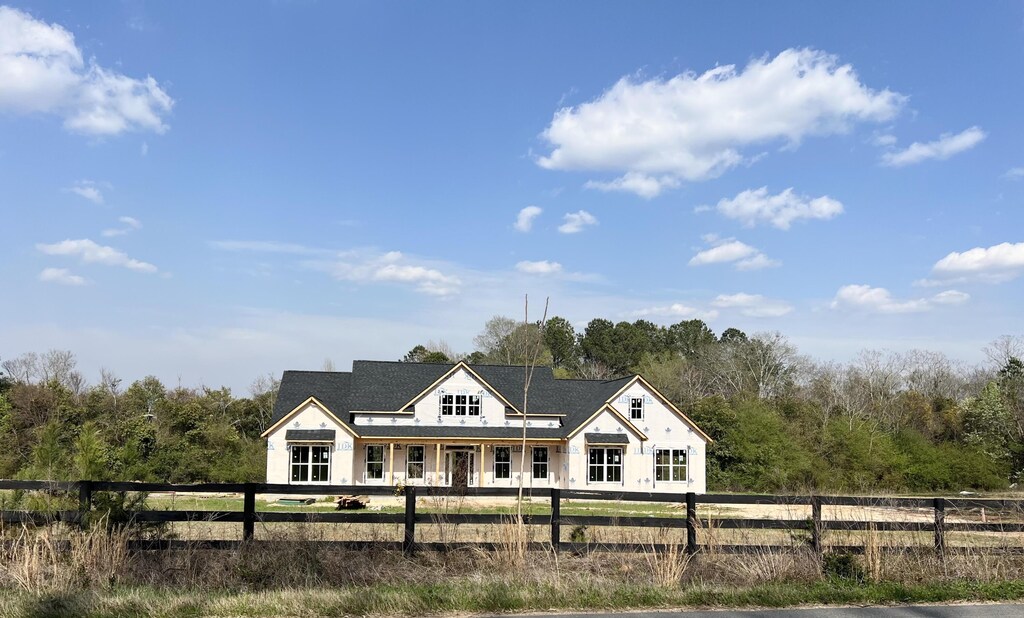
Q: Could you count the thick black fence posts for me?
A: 7